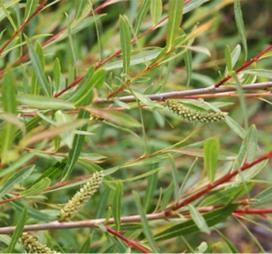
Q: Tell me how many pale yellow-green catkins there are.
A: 3